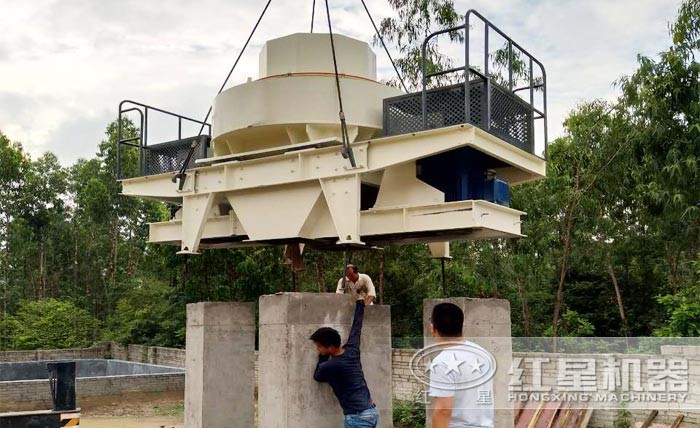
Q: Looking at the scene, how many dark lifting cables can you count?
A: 4